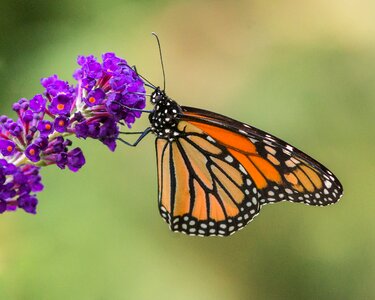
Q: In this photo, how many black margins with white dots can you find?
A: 2